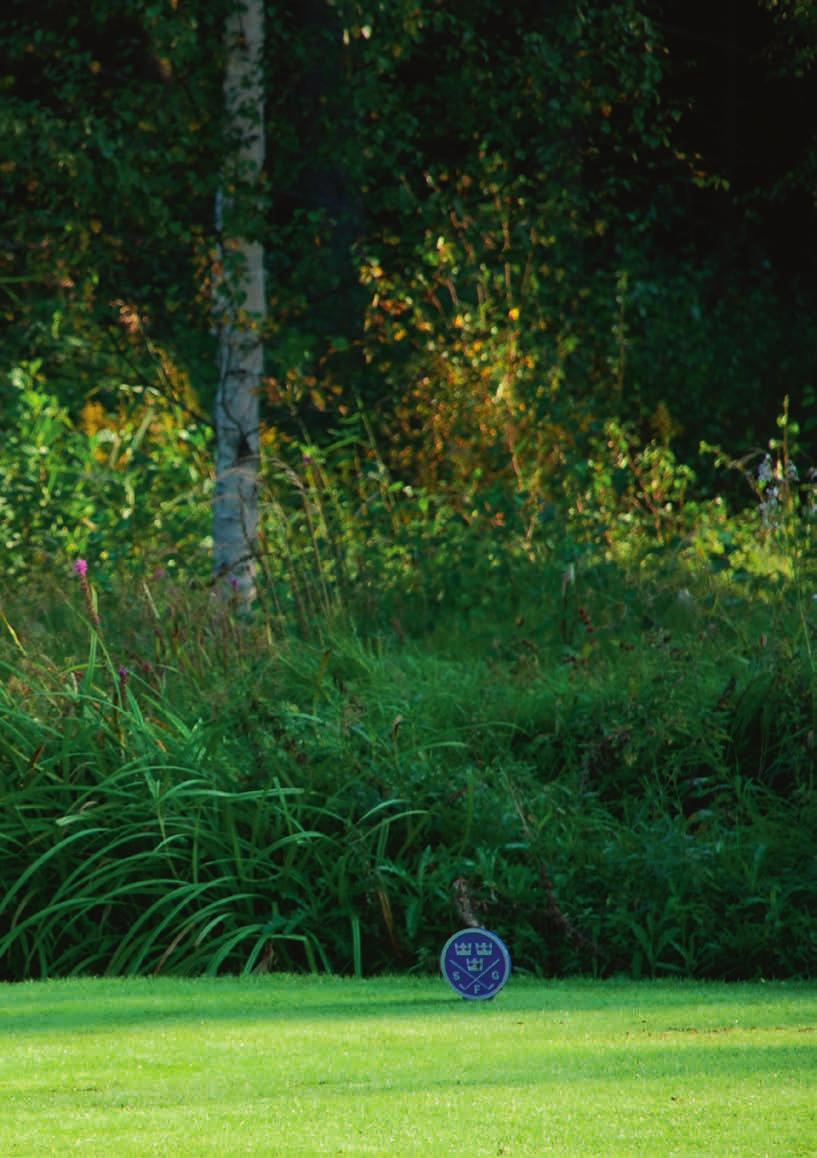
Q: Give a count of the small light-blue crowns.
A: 3